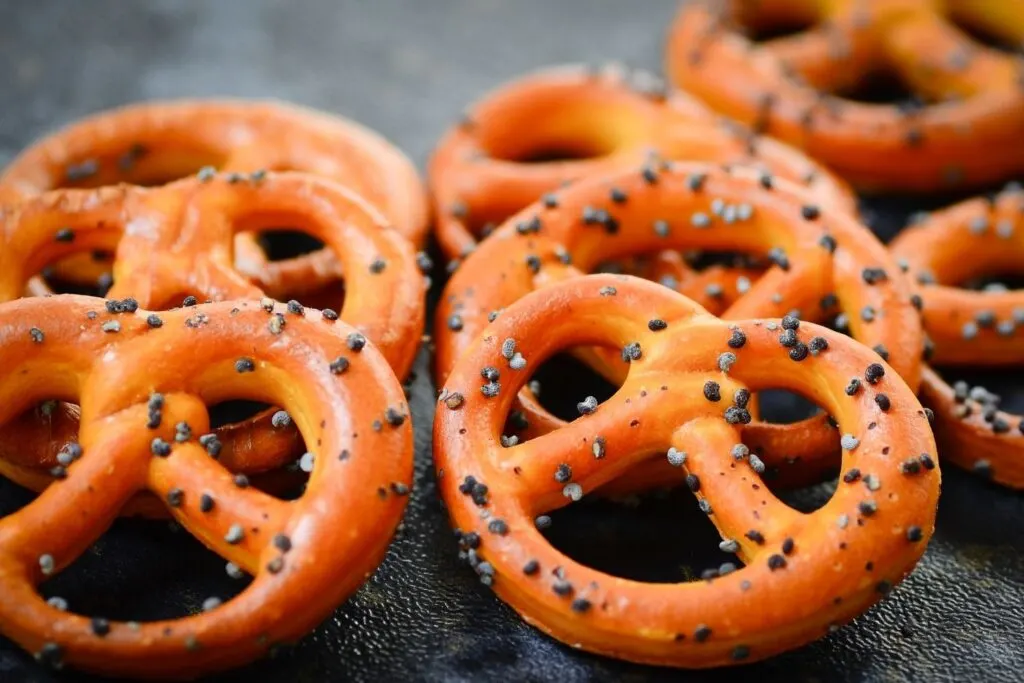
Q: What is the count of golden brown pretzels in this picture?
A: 8